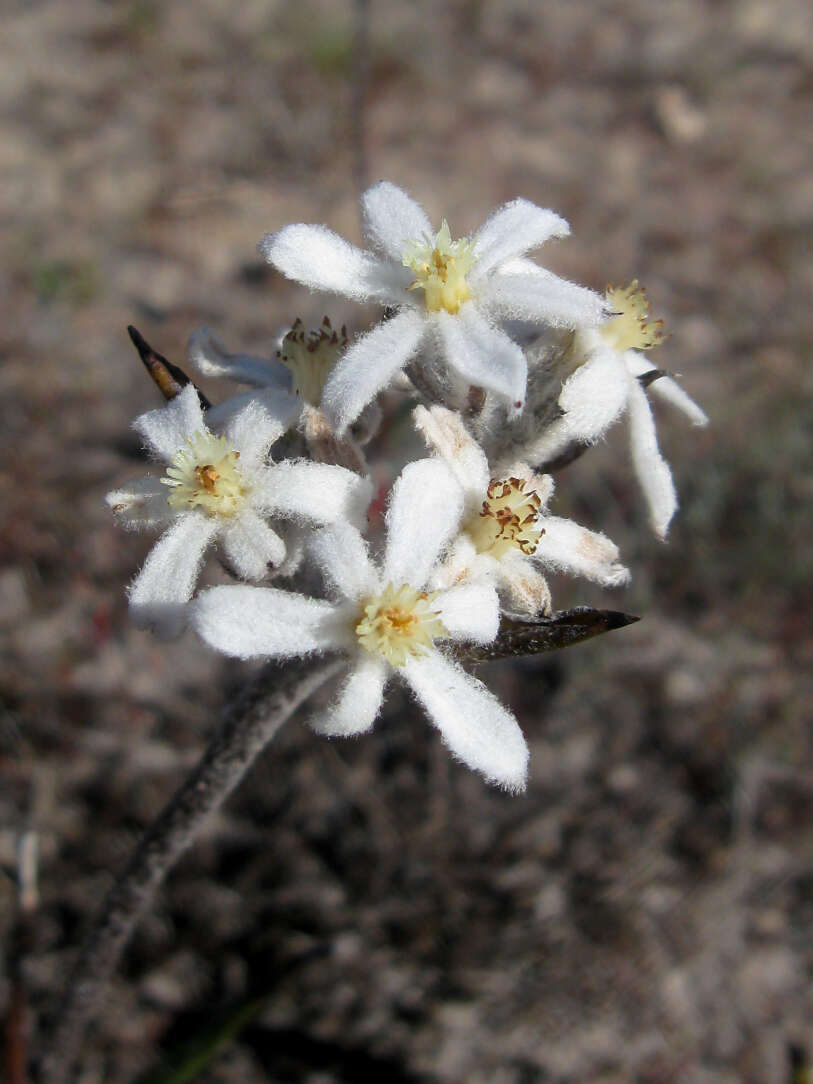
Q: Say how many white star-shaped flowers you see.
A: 6